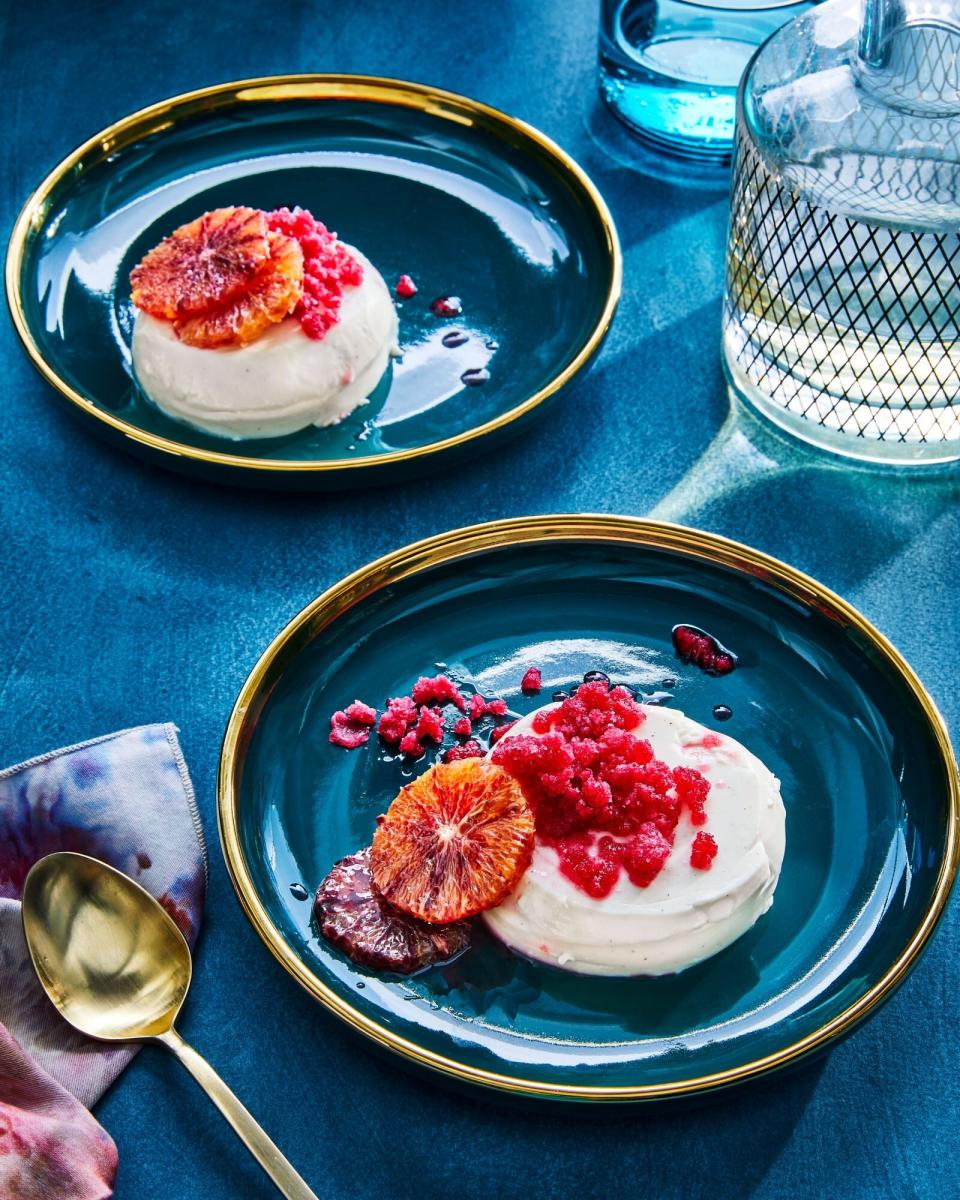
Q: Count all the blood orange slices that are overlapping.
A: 4